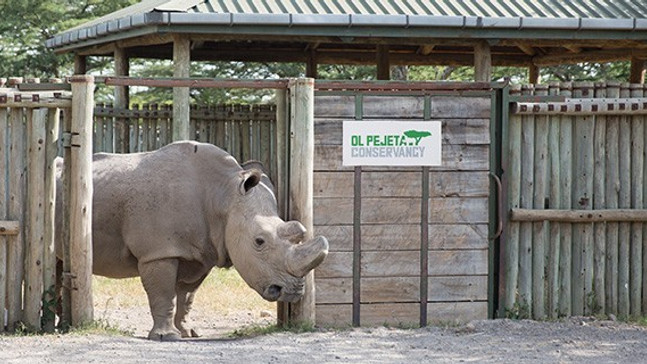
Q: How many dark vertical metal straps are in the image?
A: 2